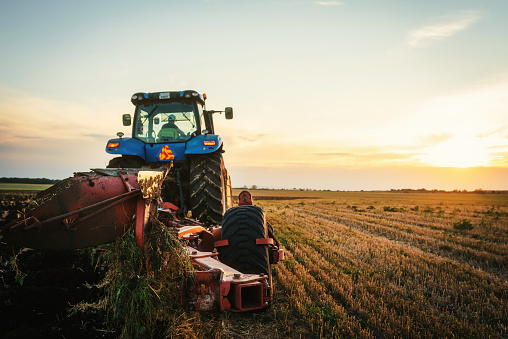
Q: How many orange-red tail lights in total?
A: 2